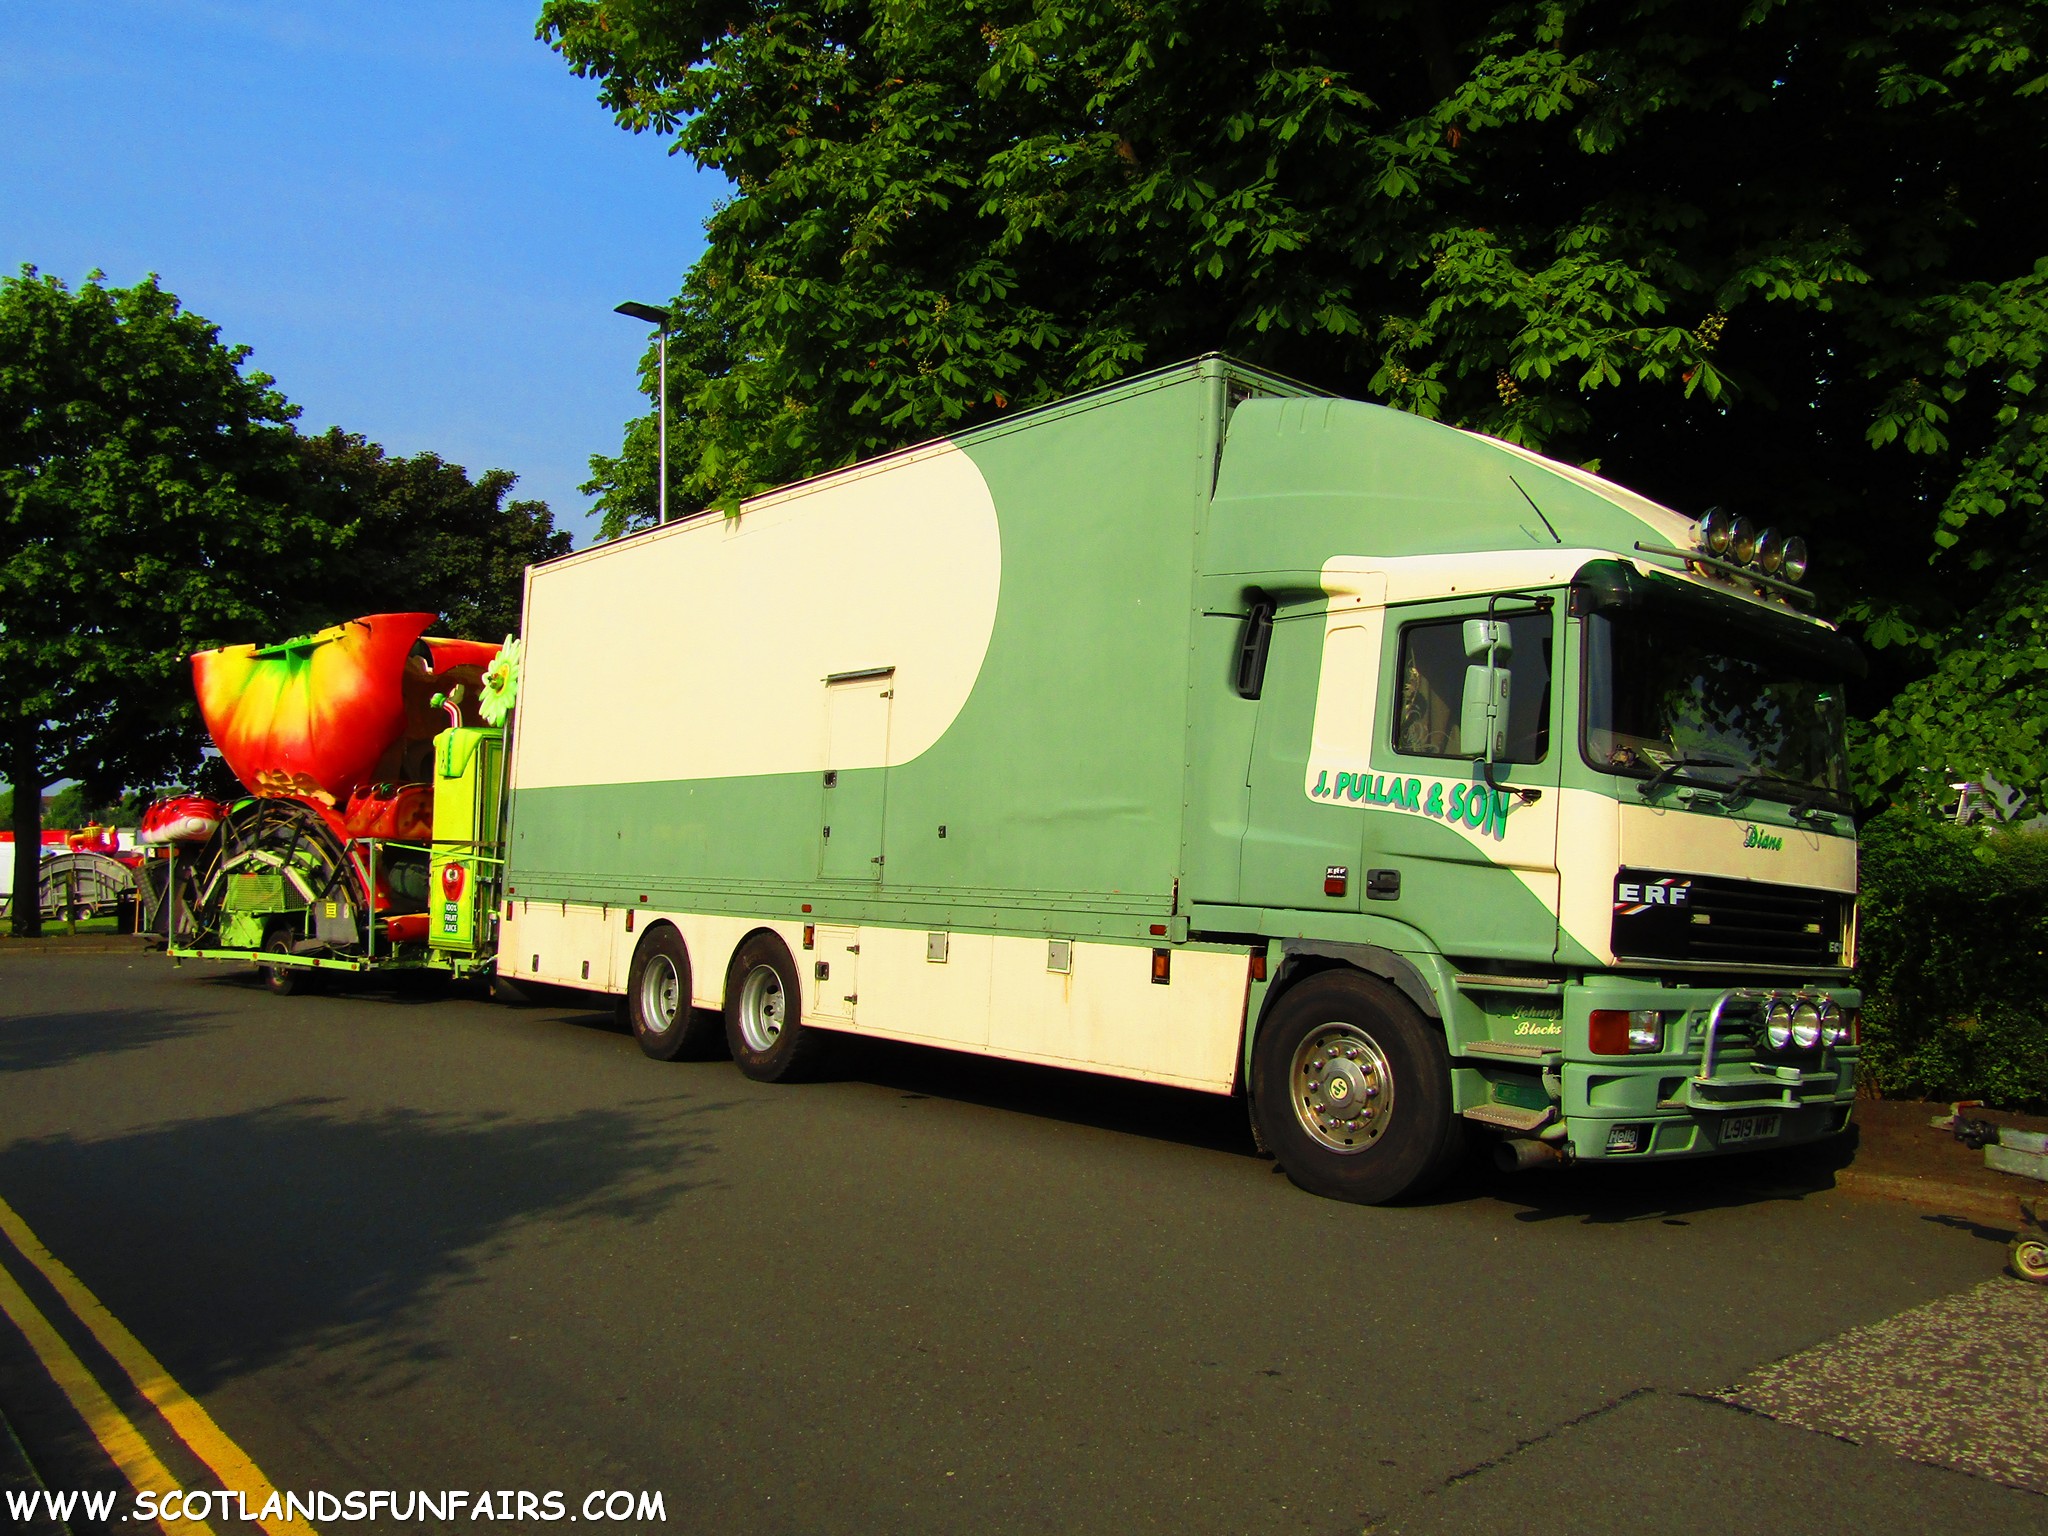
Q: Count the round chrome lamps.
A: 7